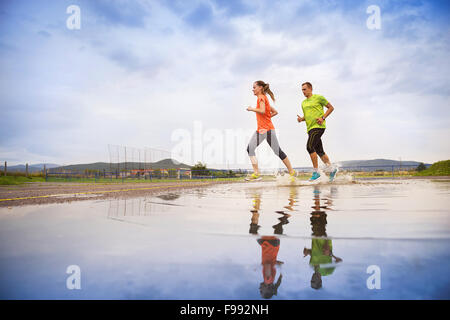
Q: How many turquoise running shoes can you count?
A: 2